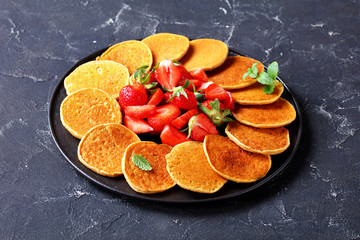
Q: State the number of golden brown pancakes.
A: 13